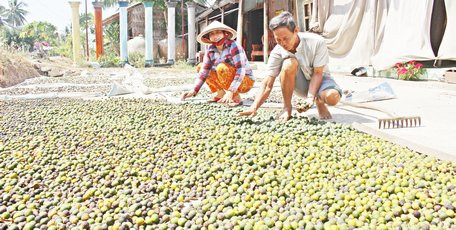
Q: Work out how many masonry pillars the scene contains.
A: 6